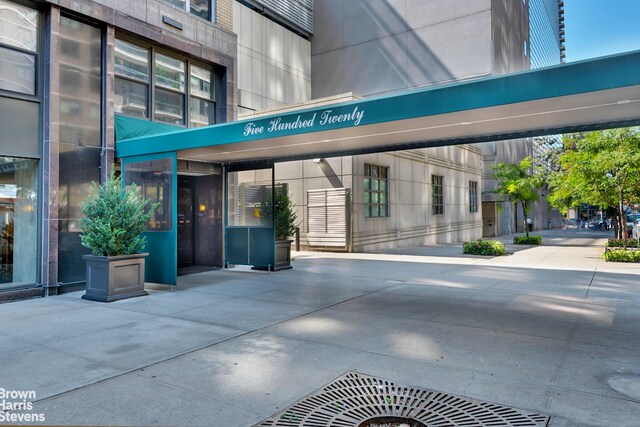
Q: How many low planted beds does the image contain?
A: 4